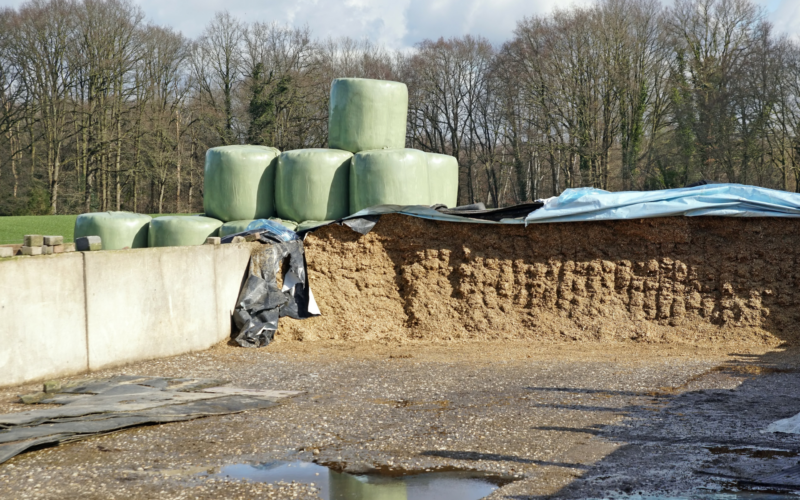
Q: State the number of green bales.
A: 9